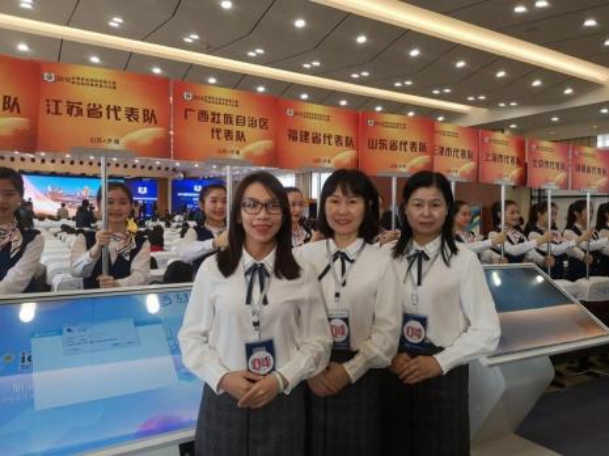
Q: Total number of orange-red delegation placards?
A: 9